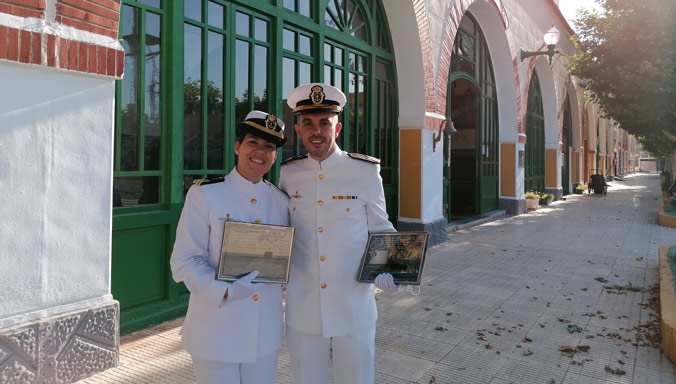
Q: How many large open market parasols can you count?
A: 0